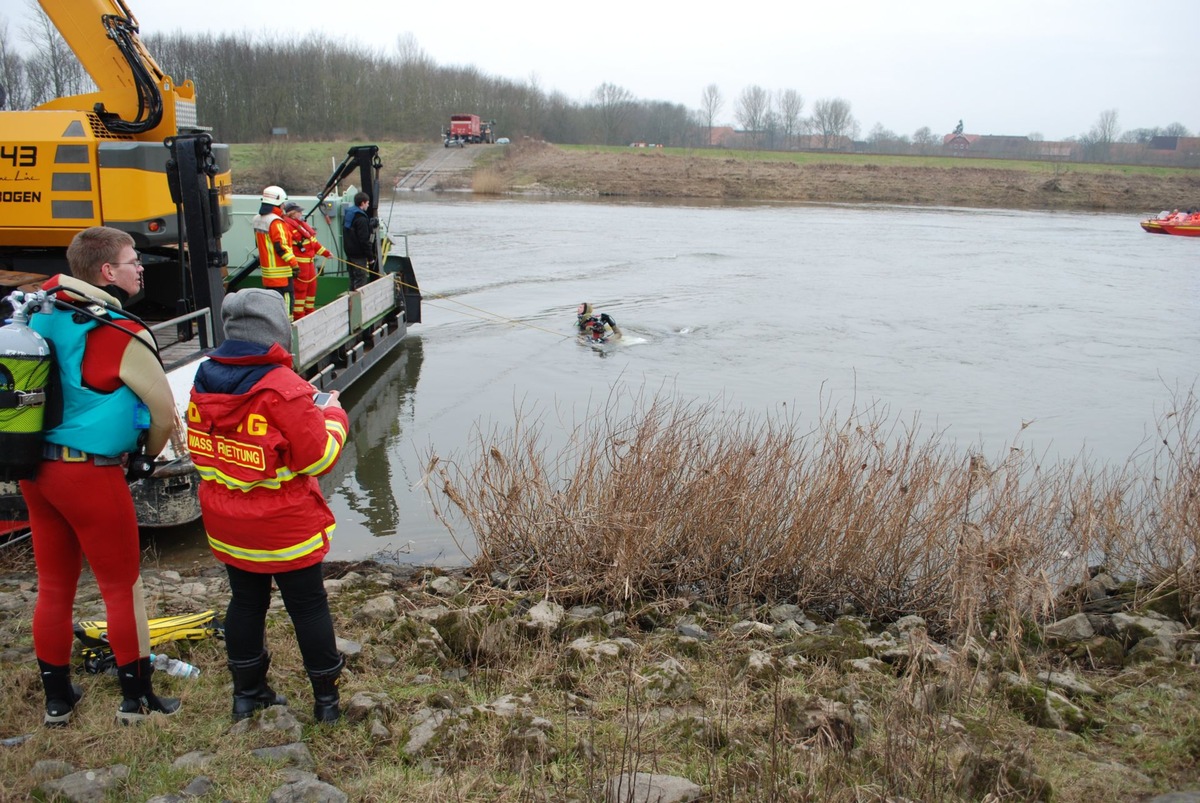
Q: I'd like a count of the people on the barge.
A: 3